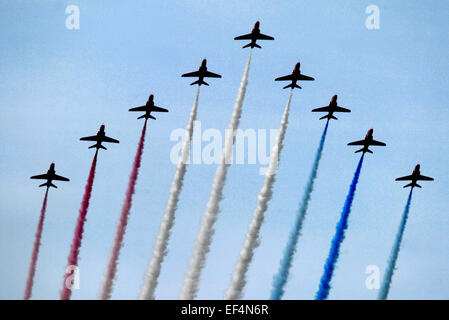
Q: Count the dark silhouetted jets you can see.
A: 9